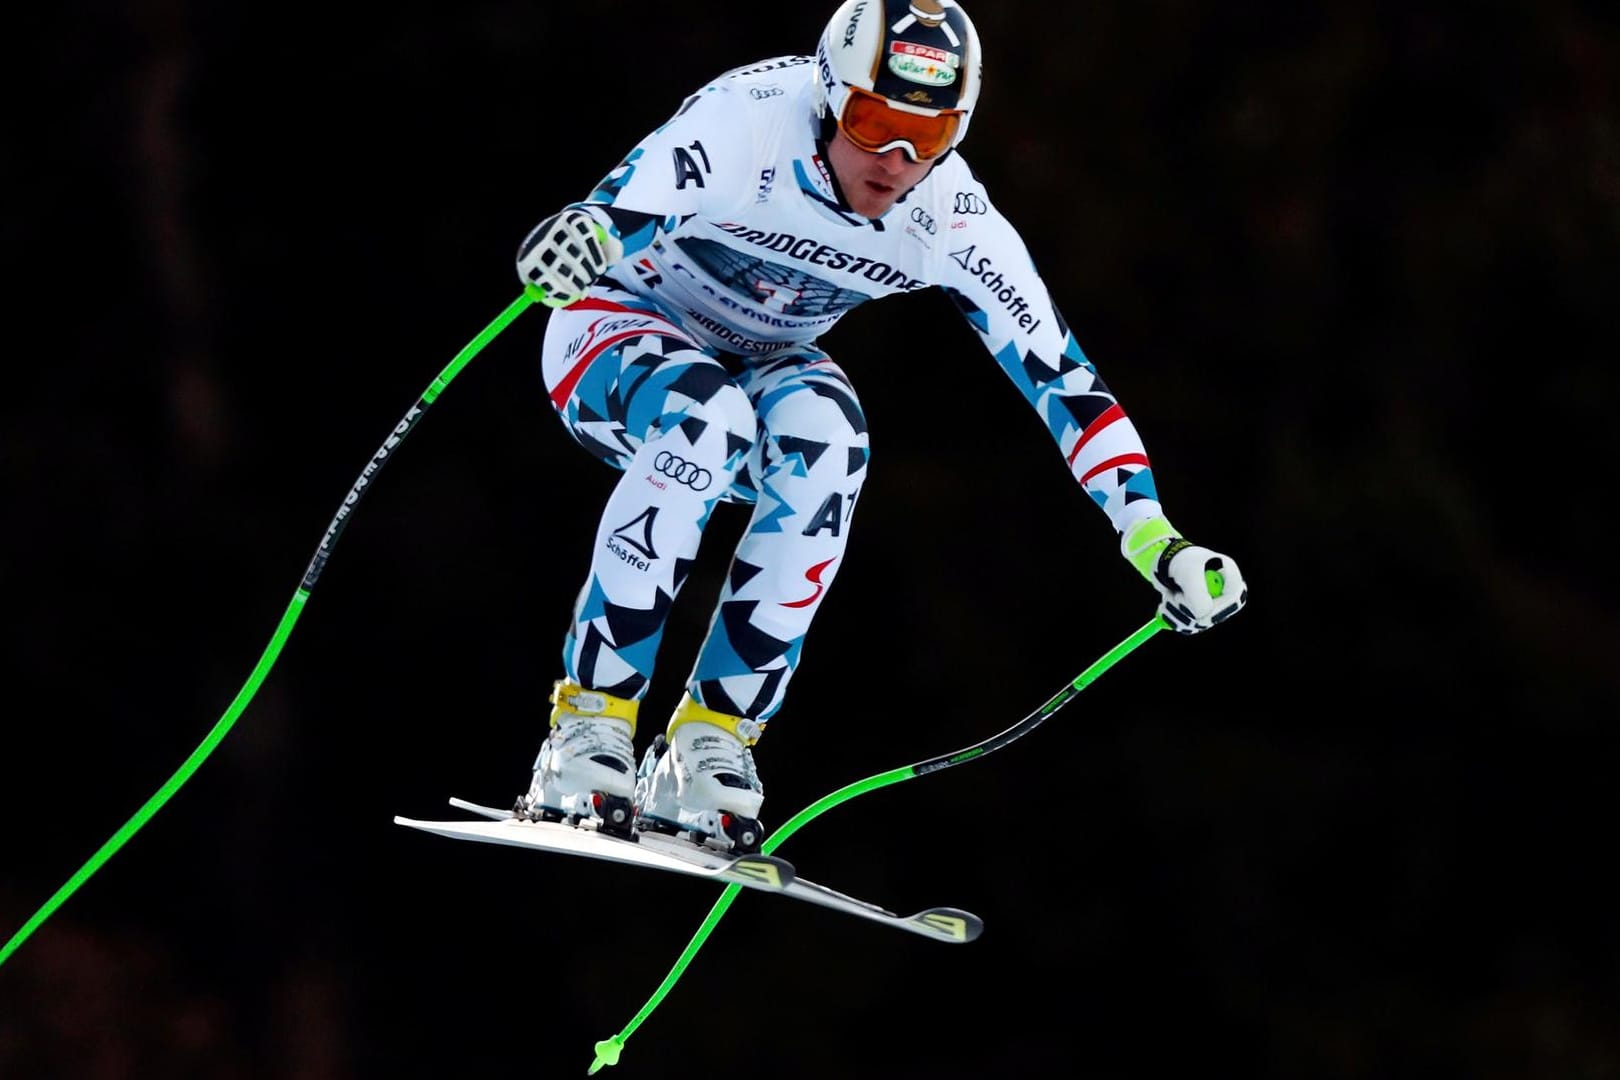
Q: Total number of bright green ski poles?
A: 2